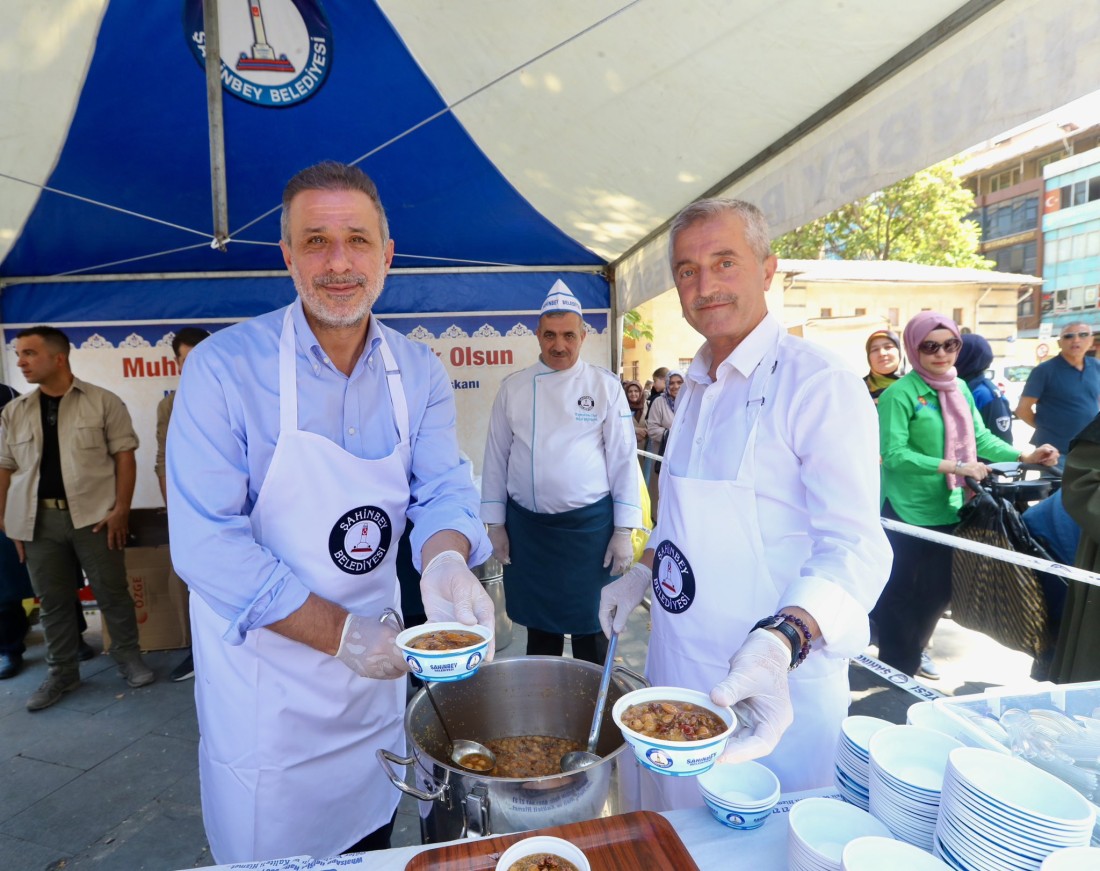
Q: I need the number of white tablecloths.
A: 1